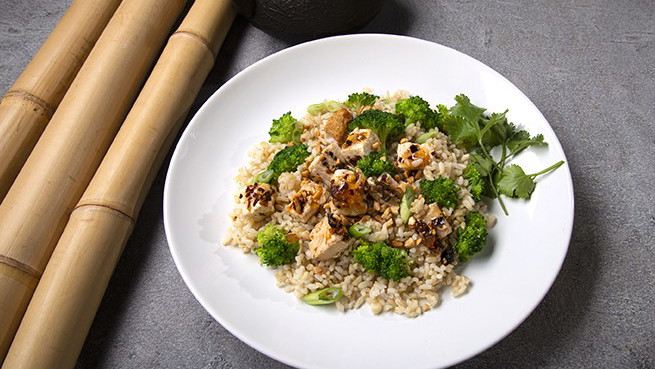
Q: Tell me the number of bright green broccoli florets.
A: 11